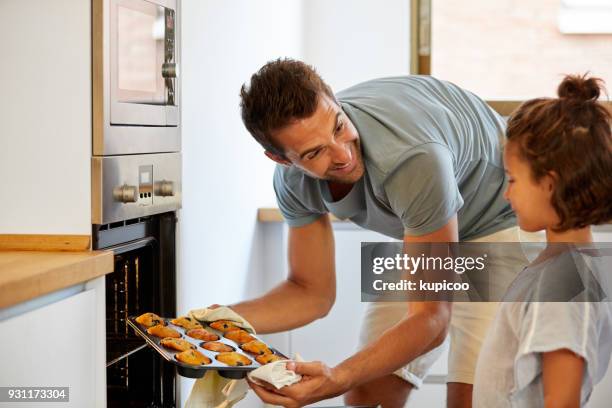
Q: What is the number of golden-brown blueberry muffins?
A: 12